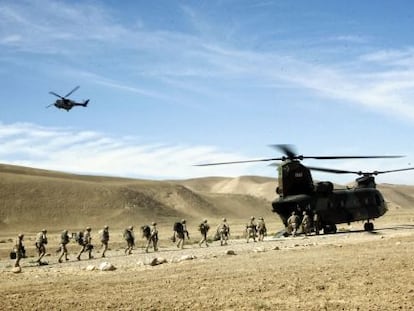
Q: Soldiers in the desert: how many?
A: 15